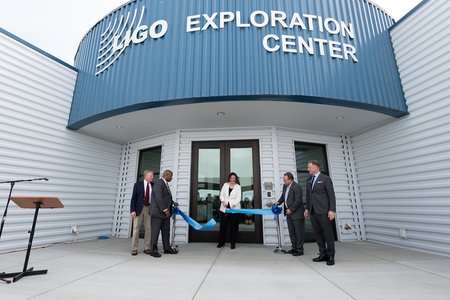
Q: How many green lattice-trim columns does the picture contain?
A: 0